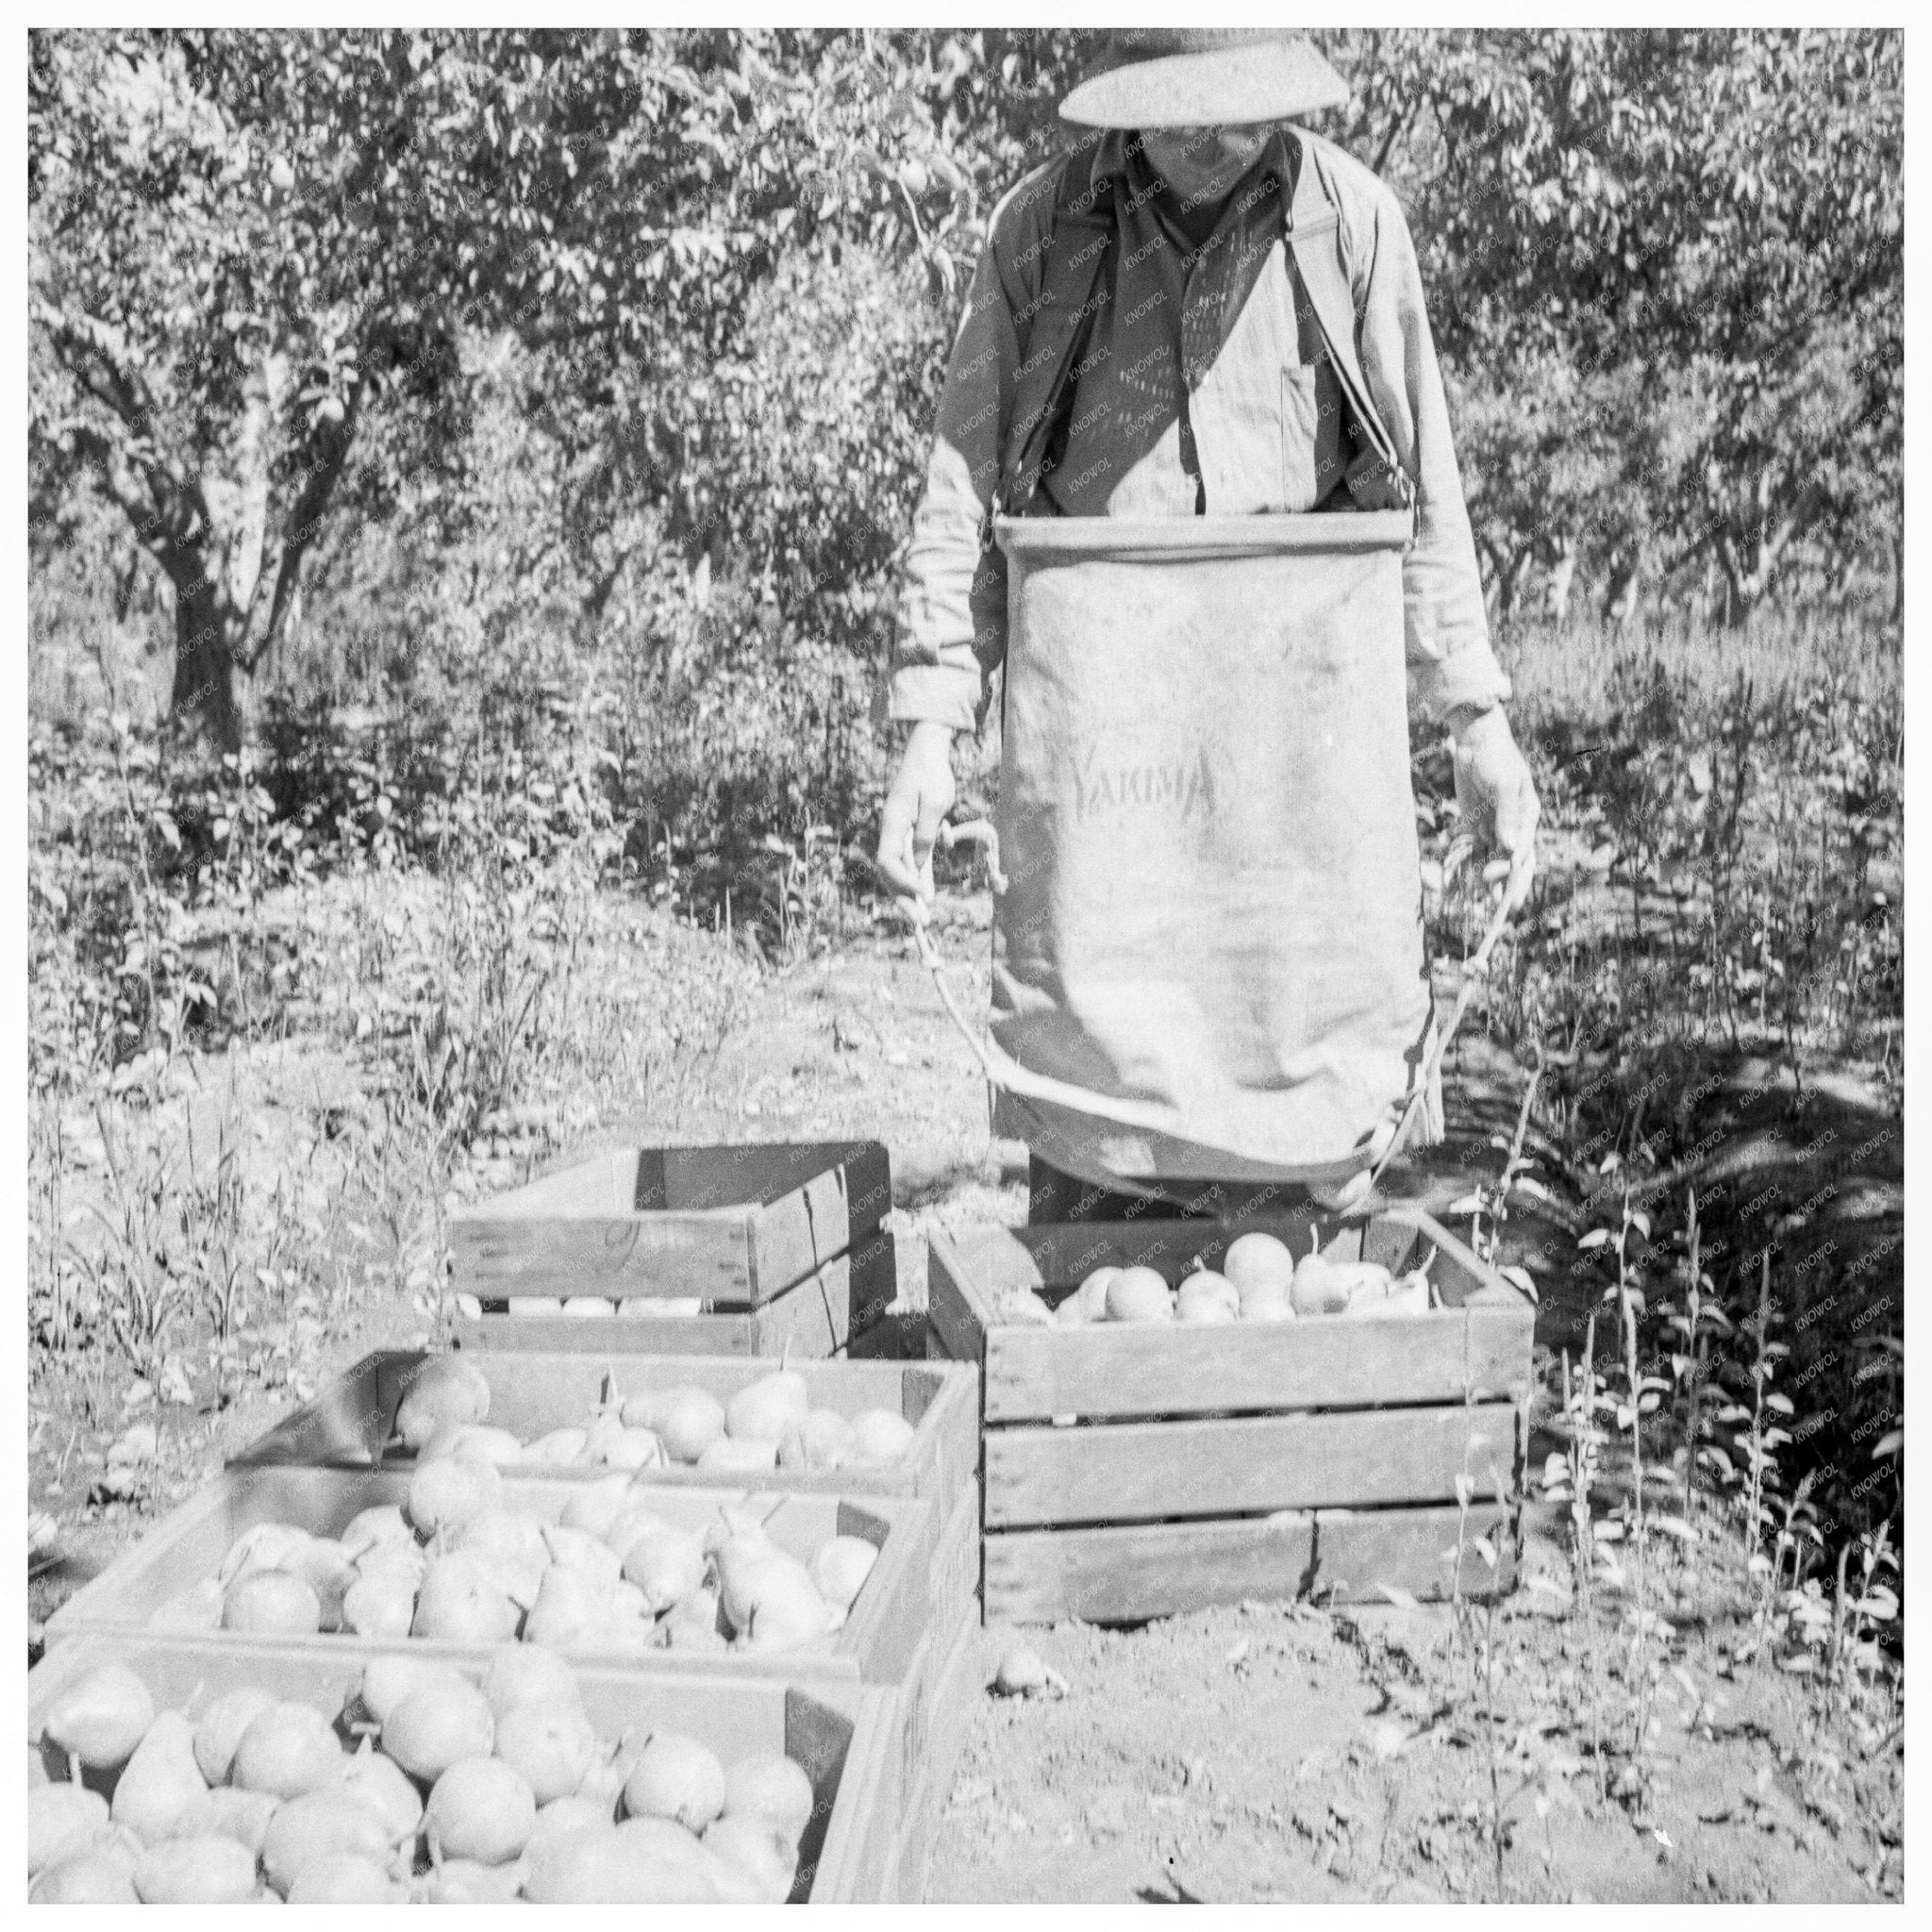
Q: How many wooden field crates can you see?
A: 5